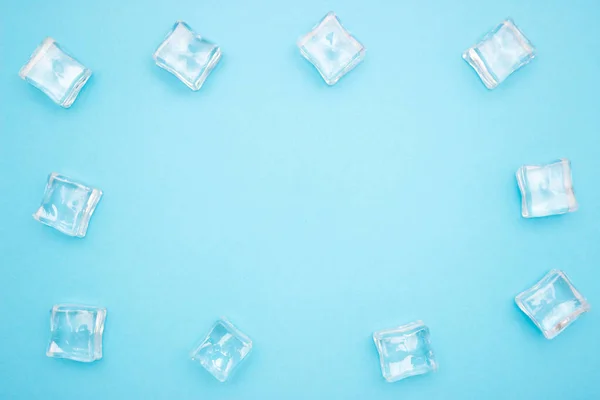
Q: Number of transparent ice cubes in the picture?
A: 10